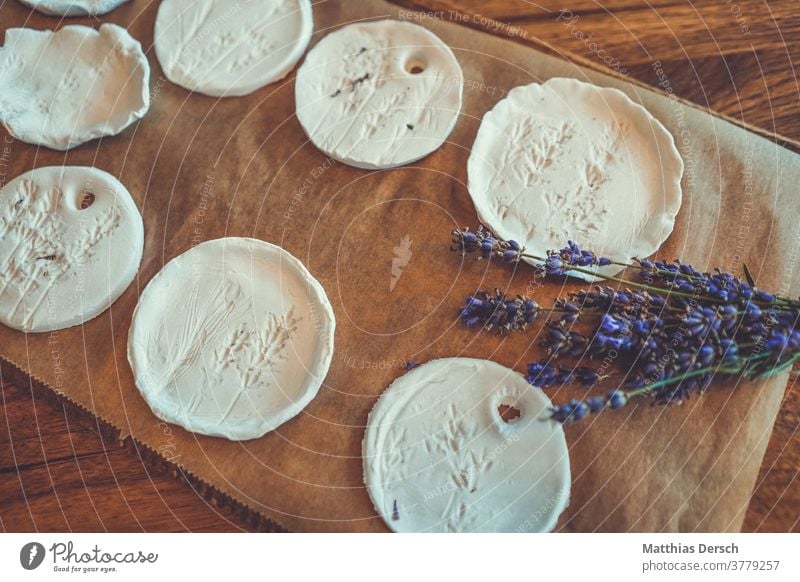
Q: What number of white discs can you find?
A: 8